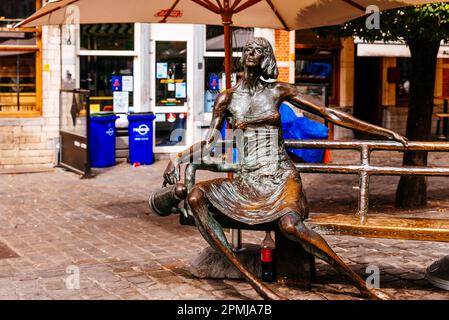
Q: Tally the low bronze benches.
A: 1